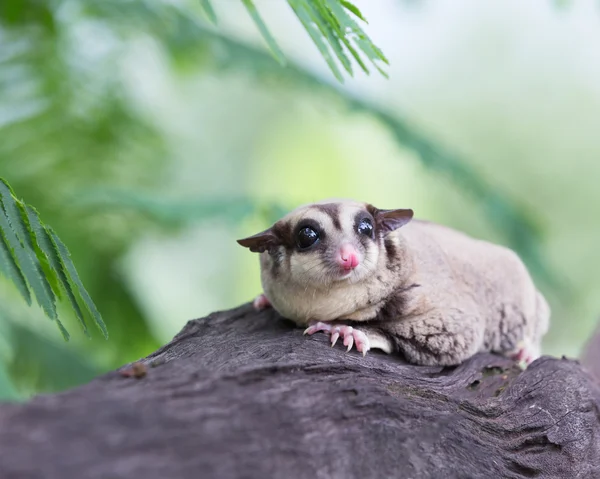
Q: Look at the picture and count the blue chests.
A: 0